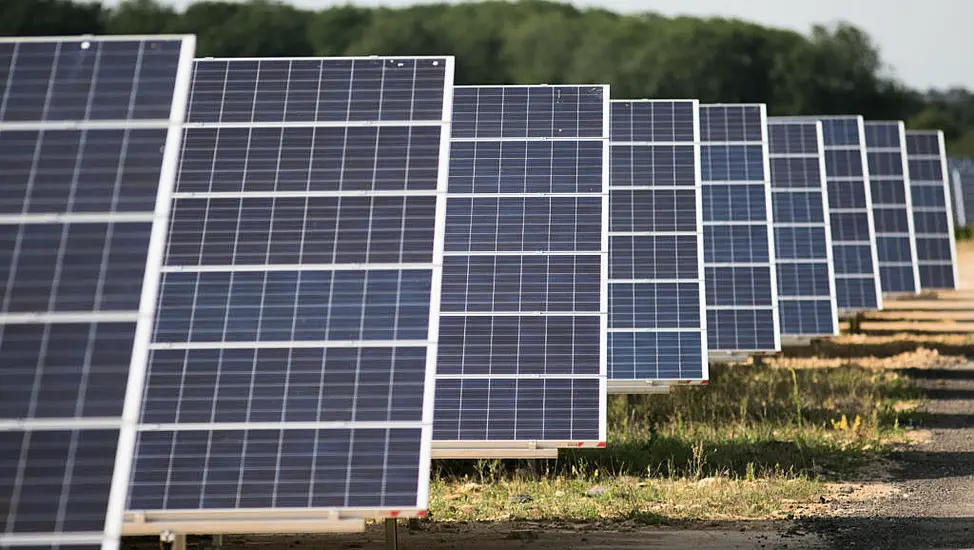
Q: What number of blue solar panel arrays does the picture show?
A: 9